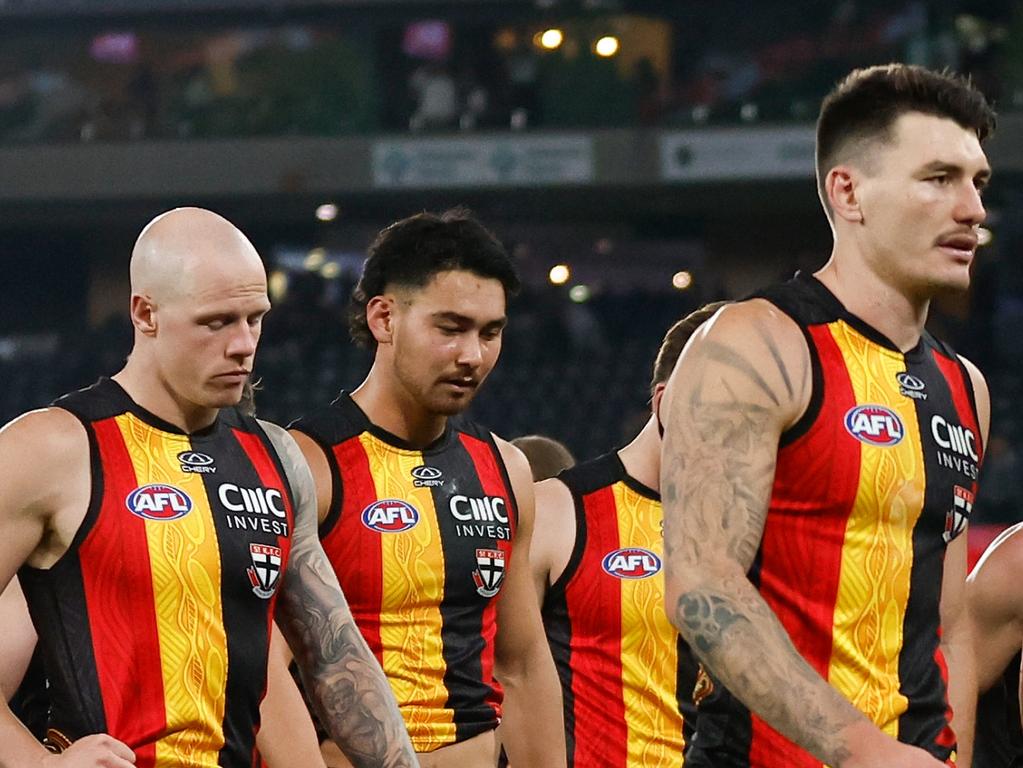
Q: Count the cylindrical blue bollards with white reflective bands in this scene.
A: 0